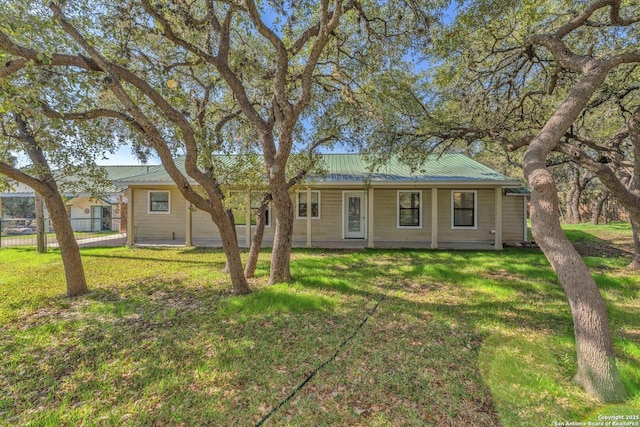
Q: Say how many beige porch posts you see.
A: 7